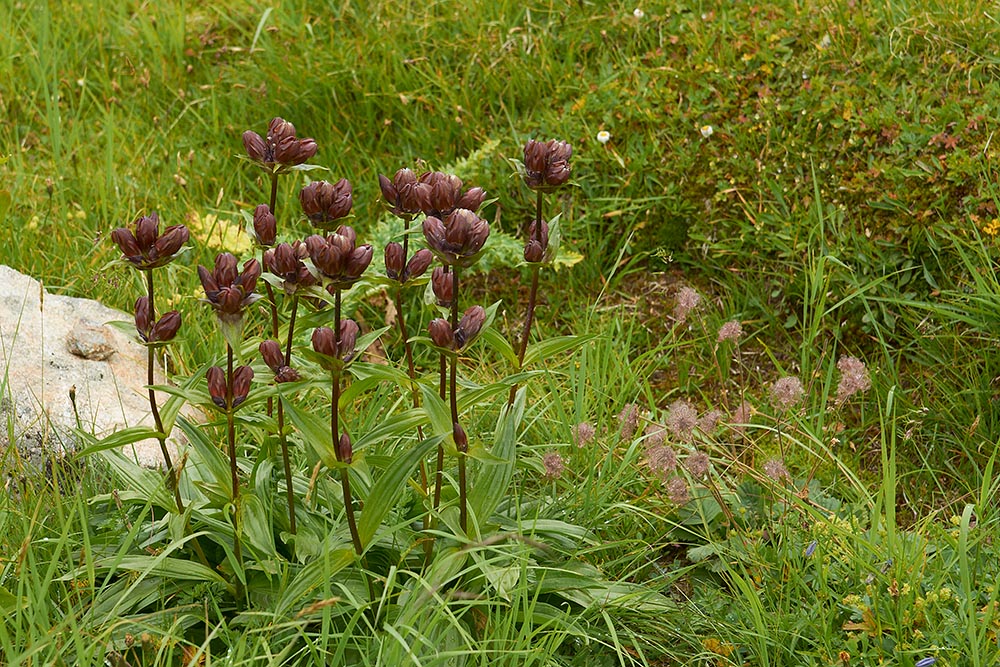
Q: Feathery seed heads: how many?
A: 15